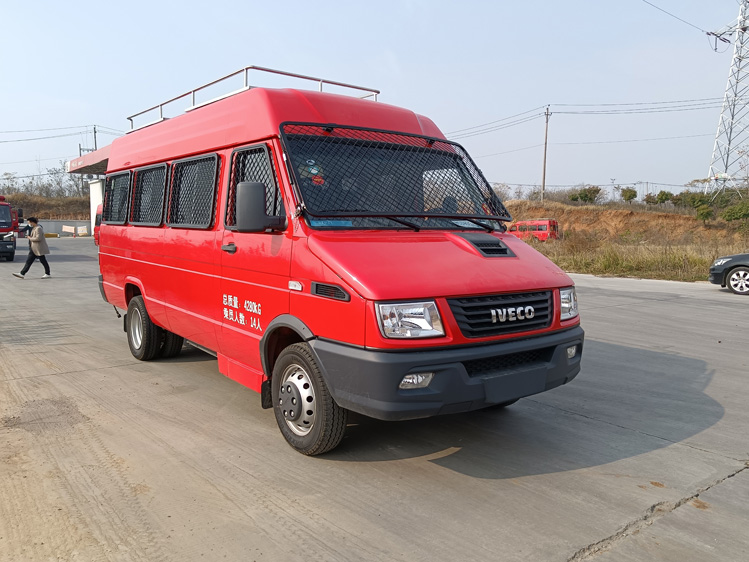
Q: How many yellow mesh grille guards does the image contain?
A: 0